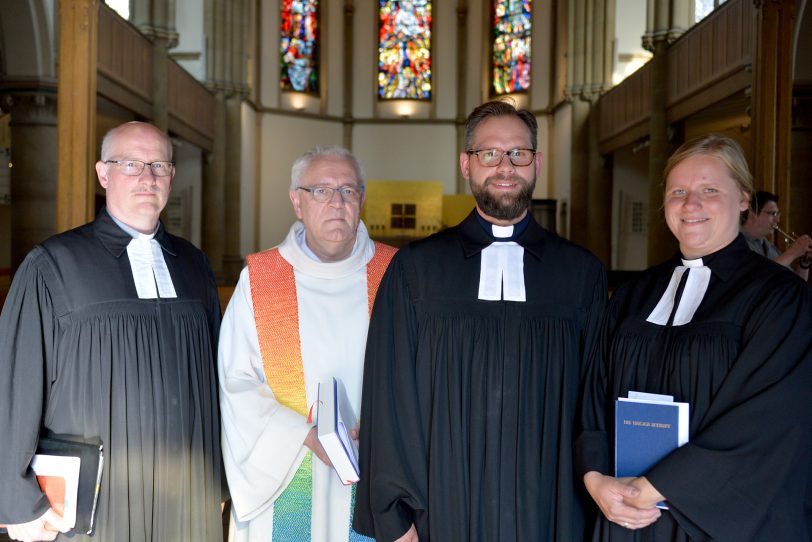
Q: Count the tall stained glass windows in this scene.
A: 3